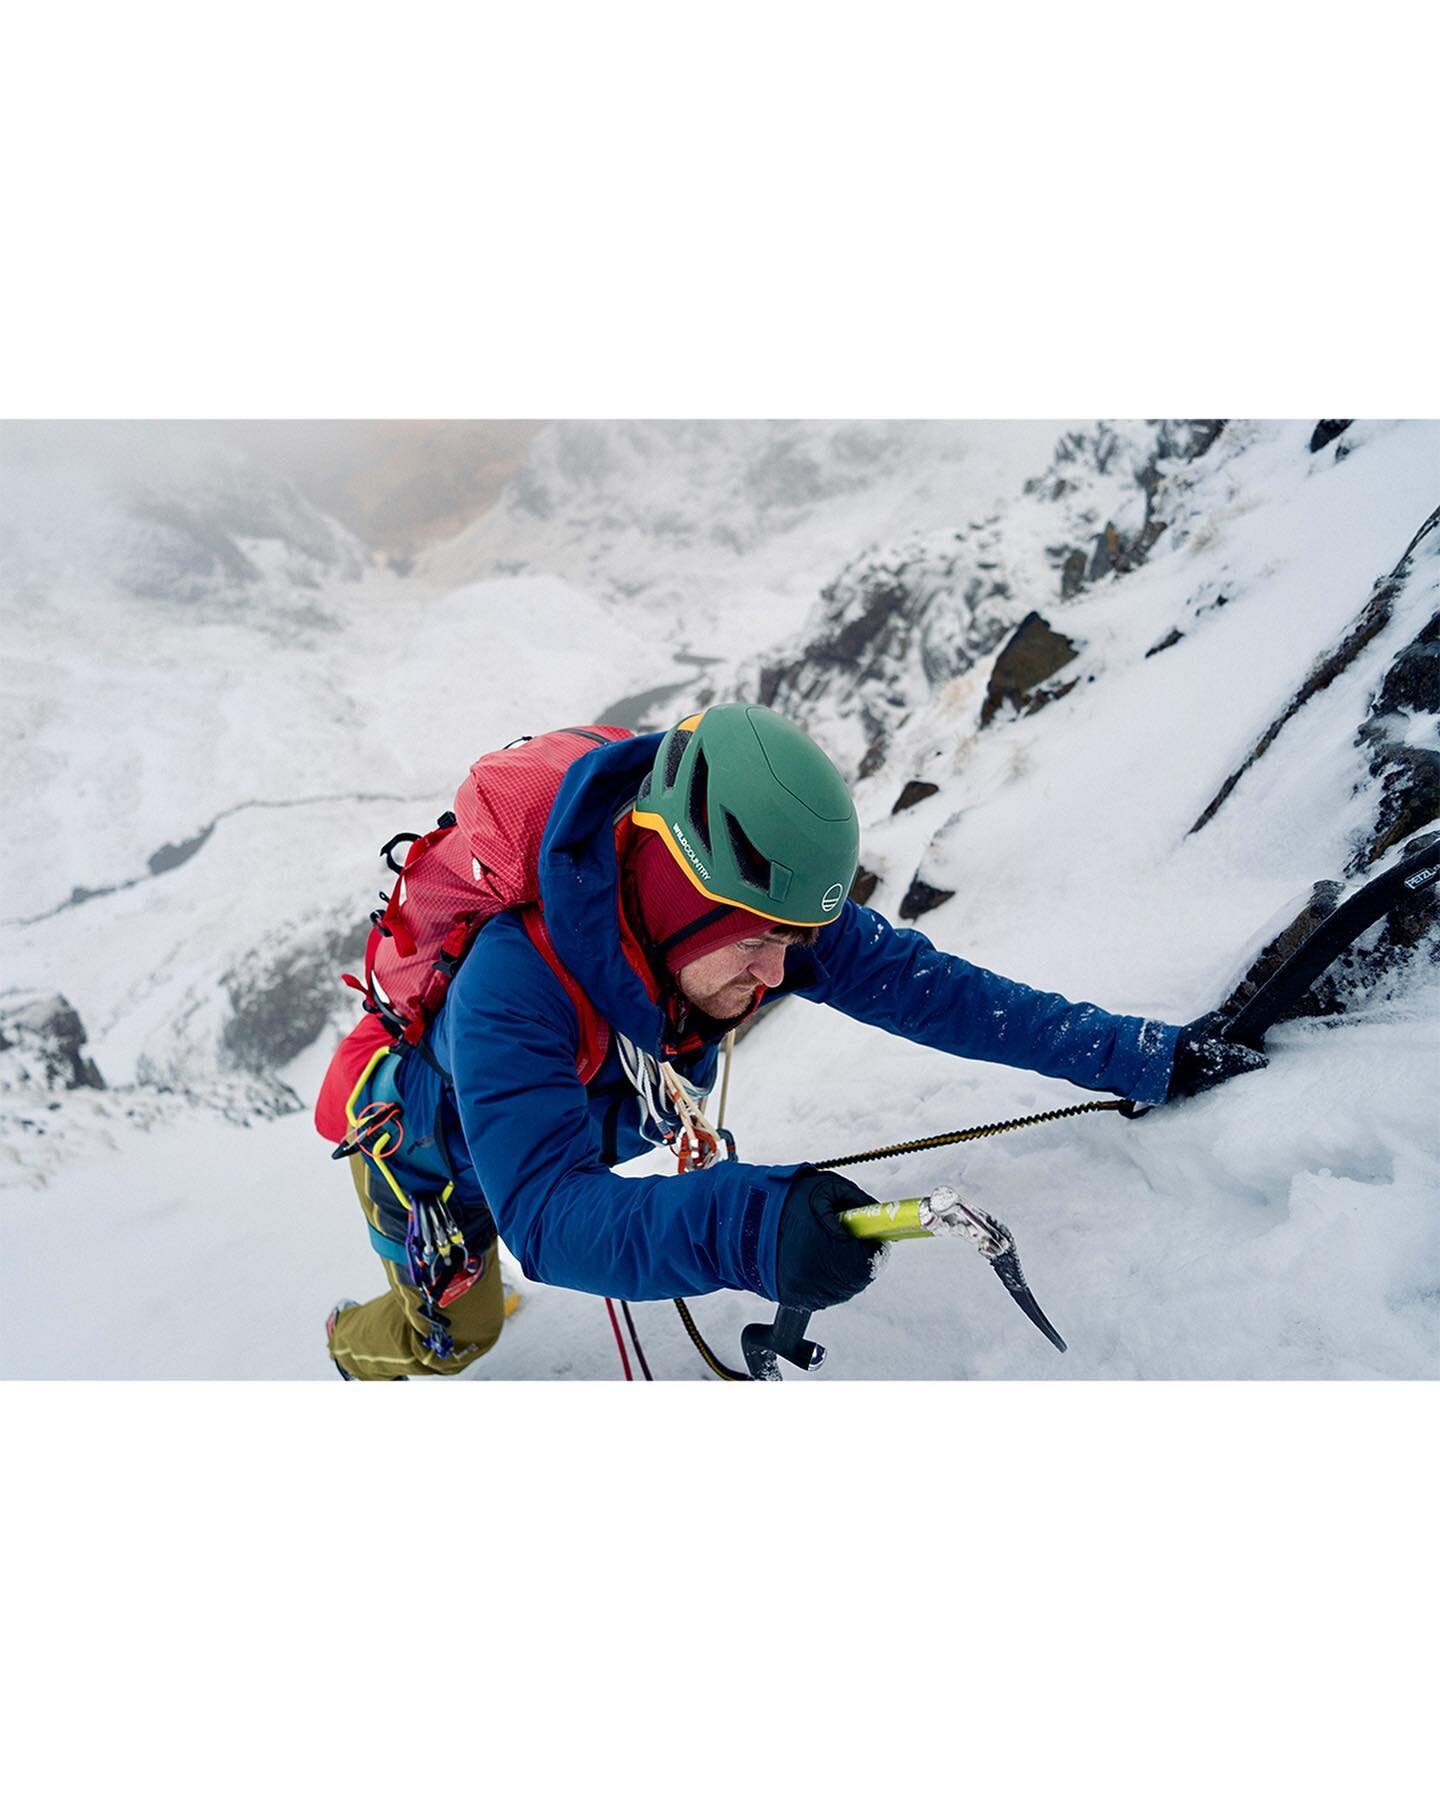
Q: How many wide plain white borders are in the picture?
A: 2